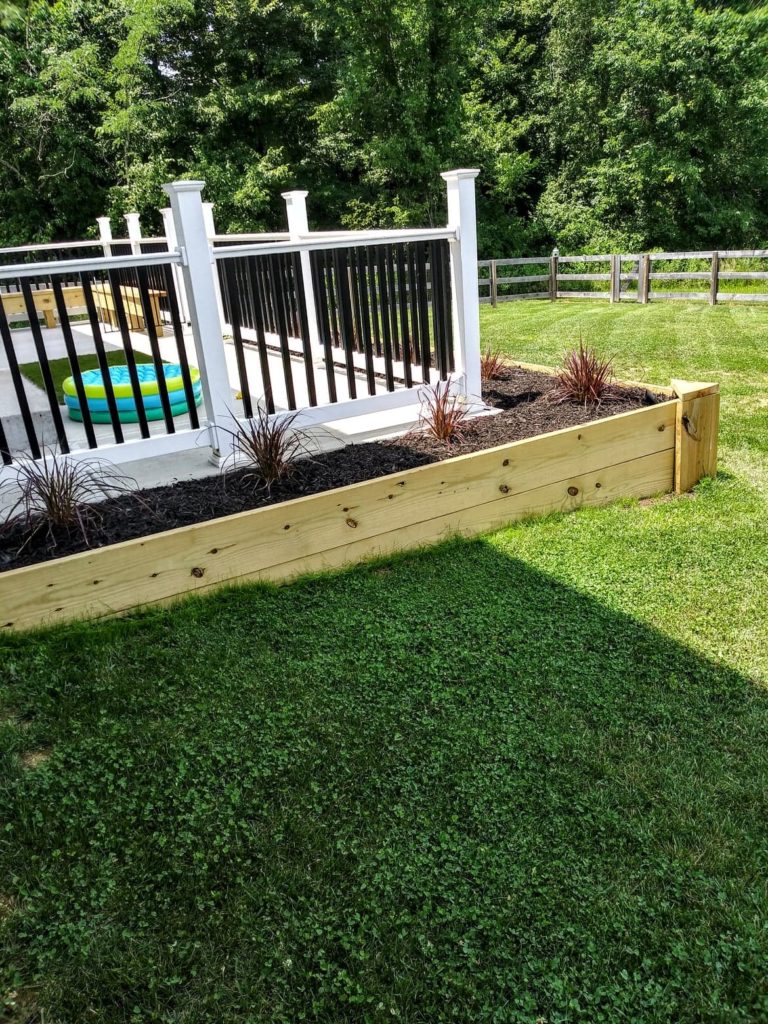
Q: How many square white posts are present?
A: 7